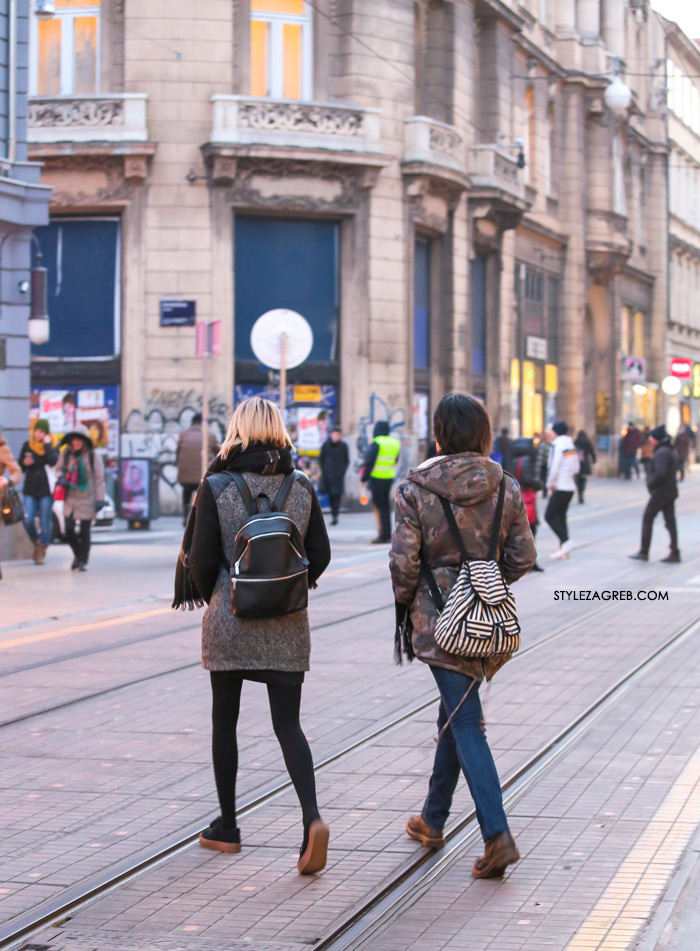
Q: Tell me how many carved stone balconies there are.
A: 4